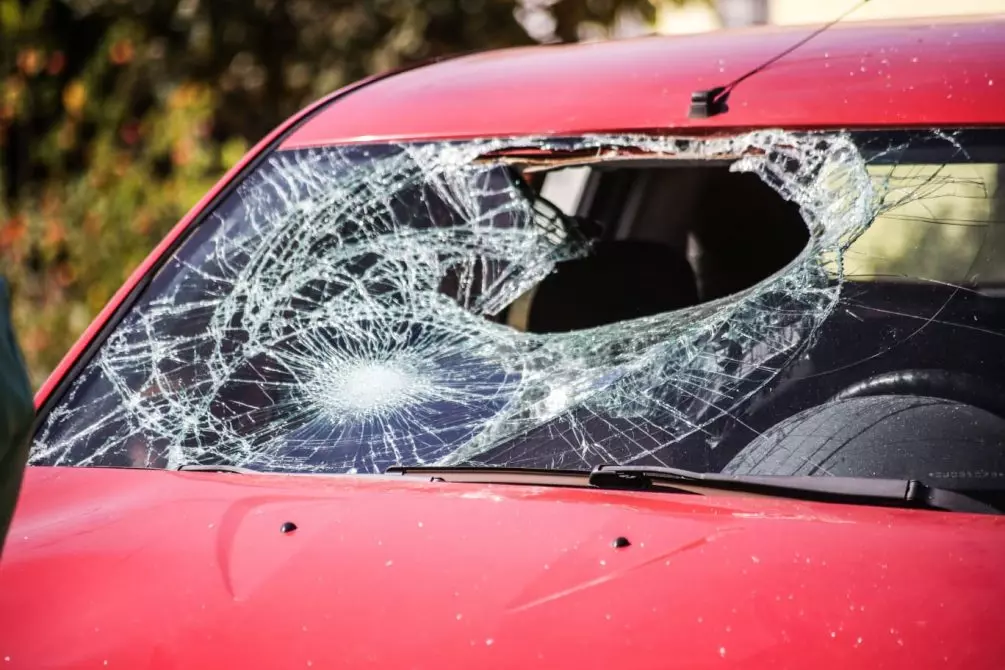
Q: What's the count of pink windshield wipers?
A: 0